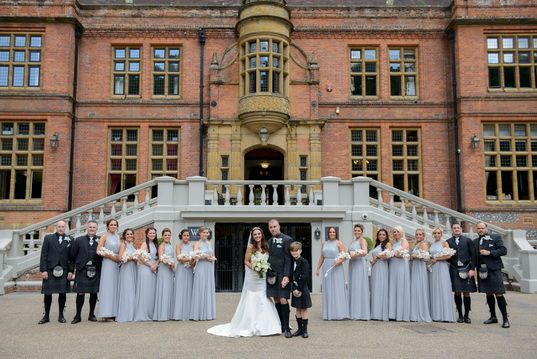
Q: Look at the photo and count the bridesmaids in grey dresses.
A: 12